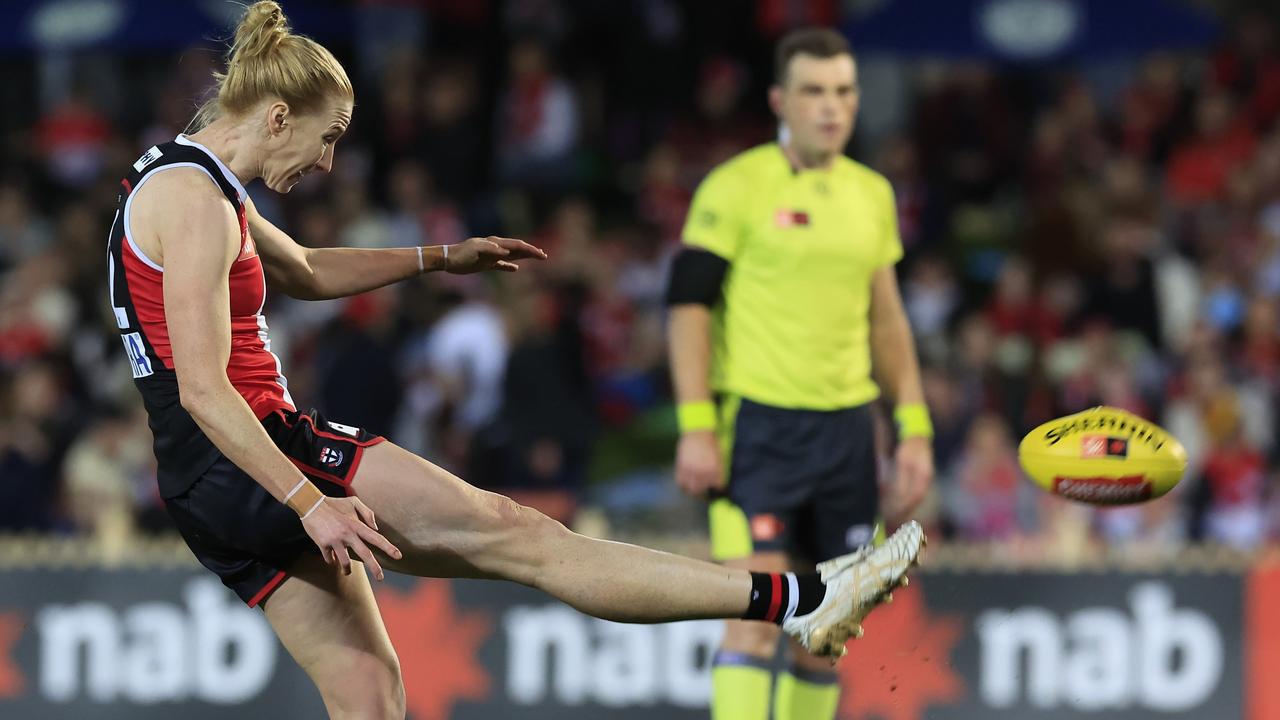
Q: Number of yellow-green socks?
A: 2